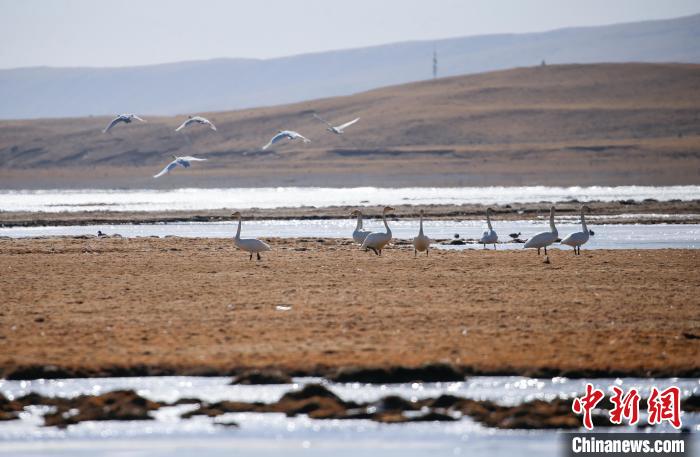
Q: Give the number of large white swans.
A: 12